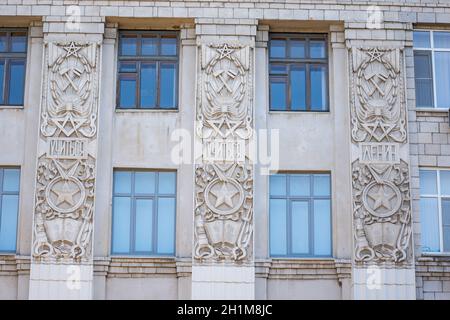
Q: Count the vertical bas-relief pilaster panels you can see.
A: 3